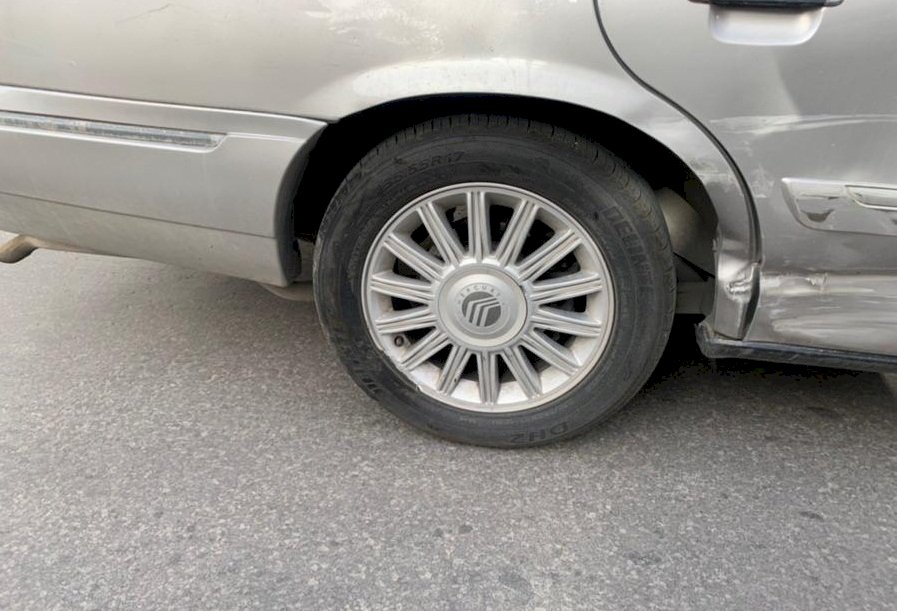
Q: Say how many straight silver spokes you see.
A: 14